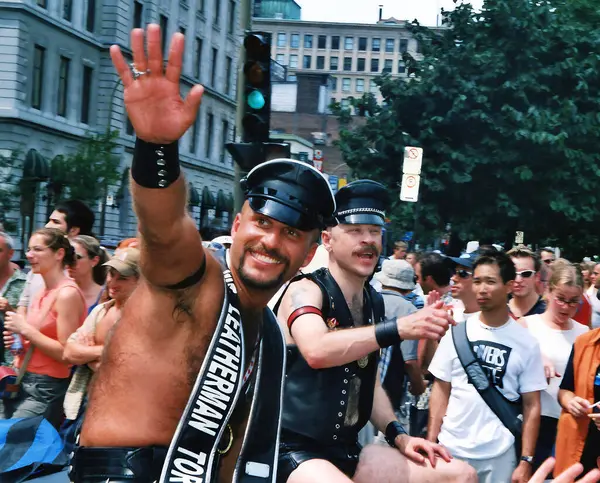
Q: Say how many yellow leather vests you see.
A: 0